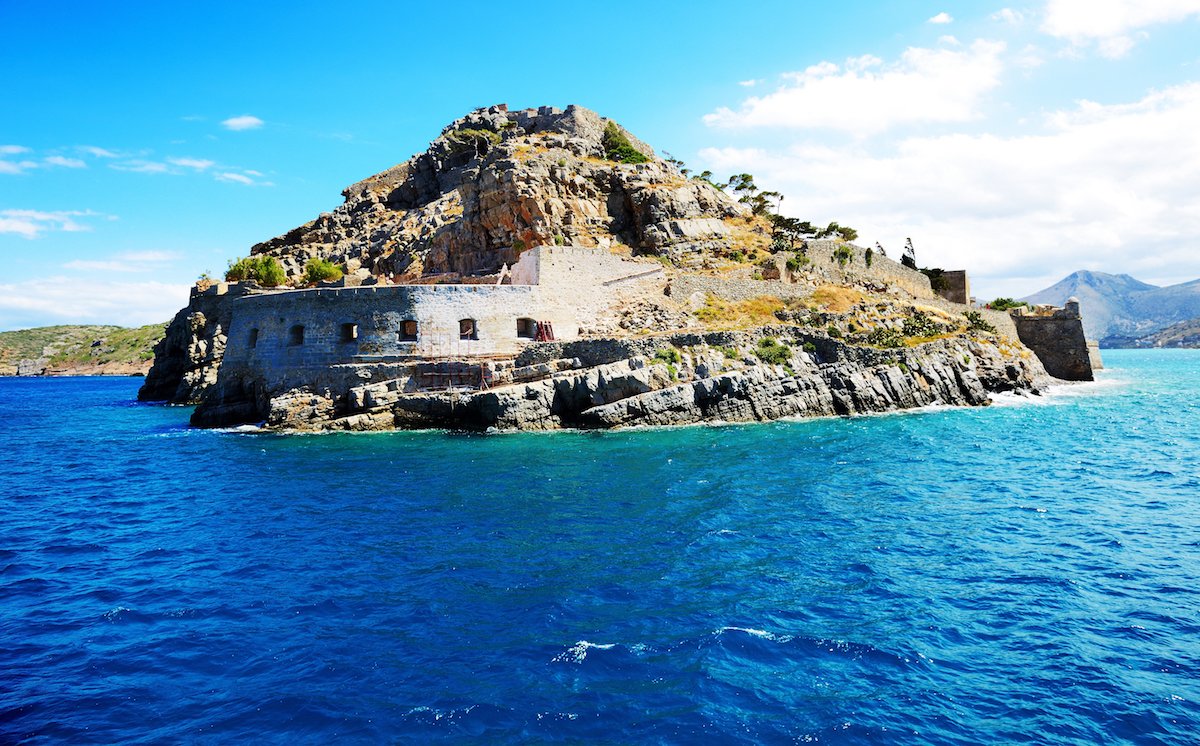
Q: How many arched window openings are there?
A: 6